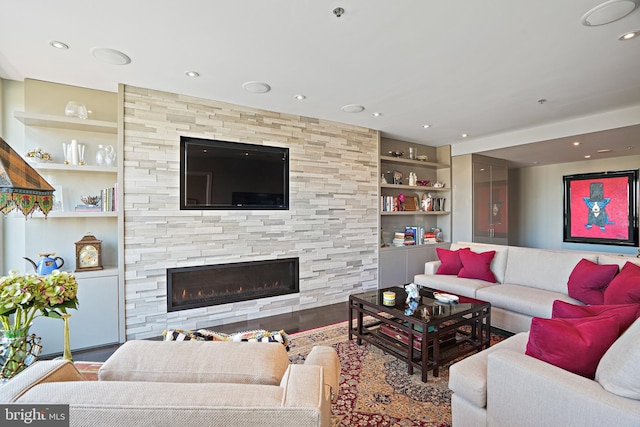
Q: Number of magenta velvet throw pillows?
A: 6